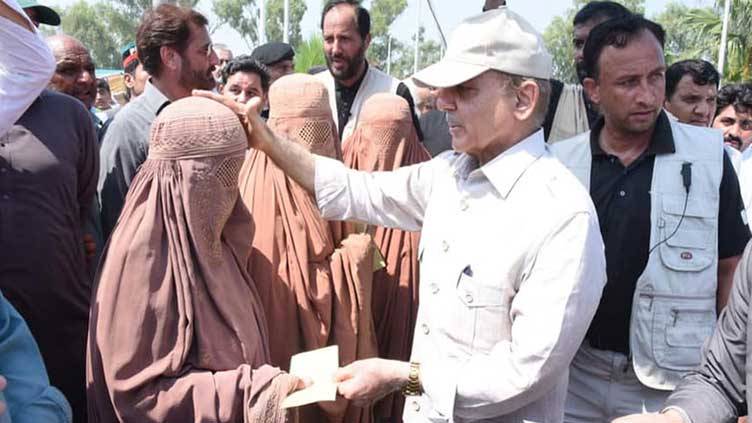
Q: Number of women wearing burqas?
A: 3